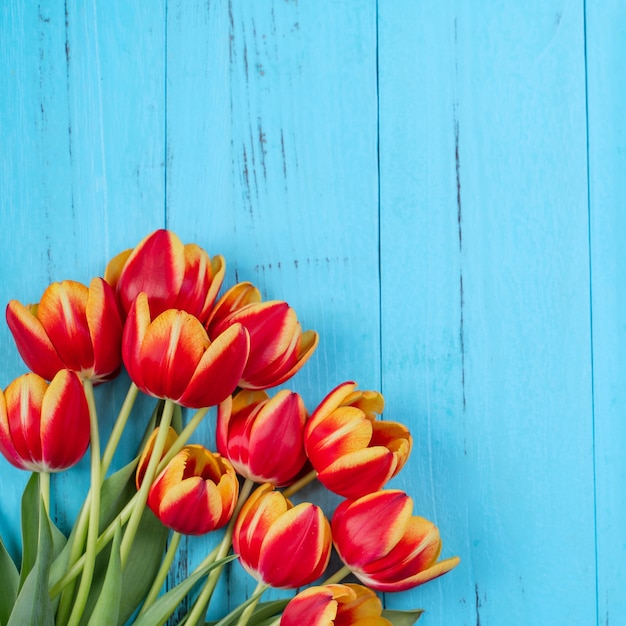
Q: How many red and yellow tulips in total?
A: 11